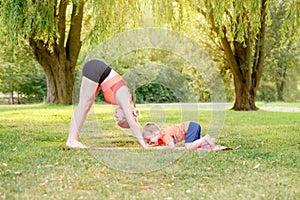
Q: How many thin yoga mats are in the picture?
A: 1